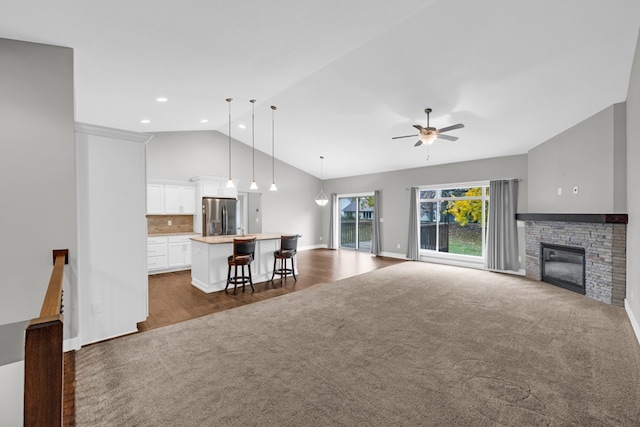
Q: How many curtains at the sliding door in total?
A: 2